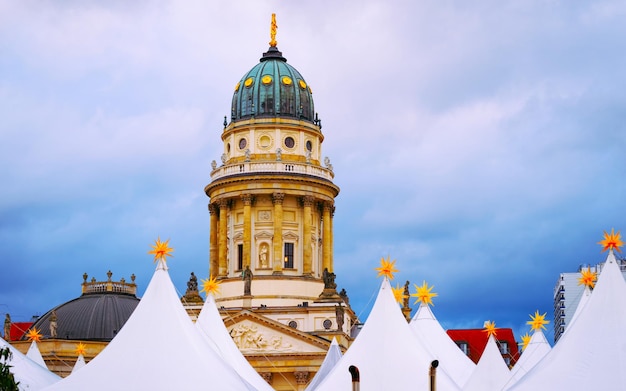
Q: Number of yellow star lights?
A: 12